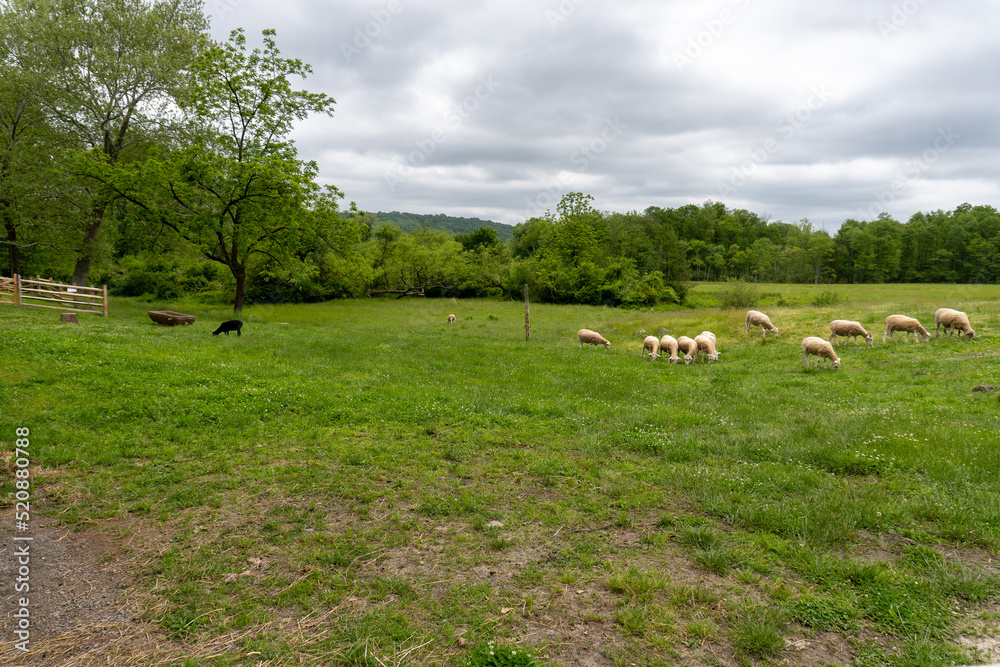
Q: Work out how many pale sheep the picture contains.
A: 12